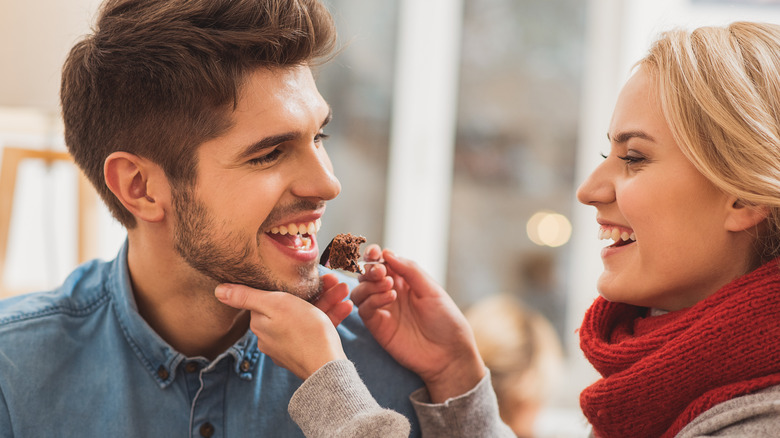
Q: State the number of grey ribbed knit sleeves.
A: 2